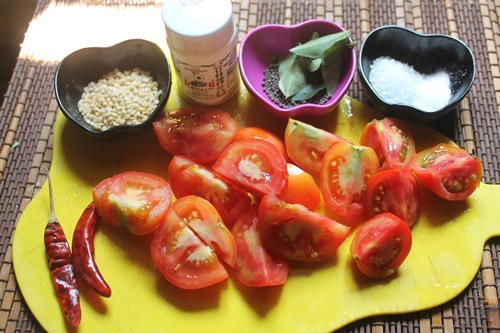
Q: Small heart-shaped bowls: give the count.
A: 3